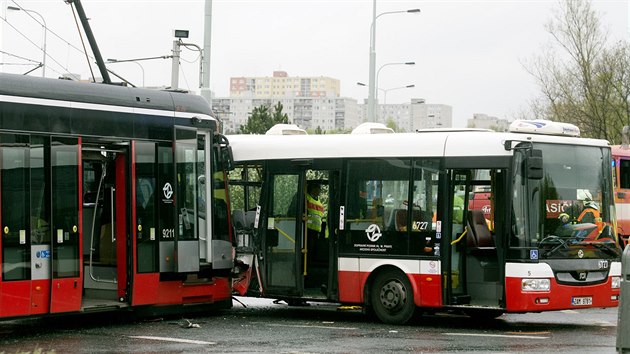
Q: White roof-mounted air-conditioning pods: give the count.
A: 3